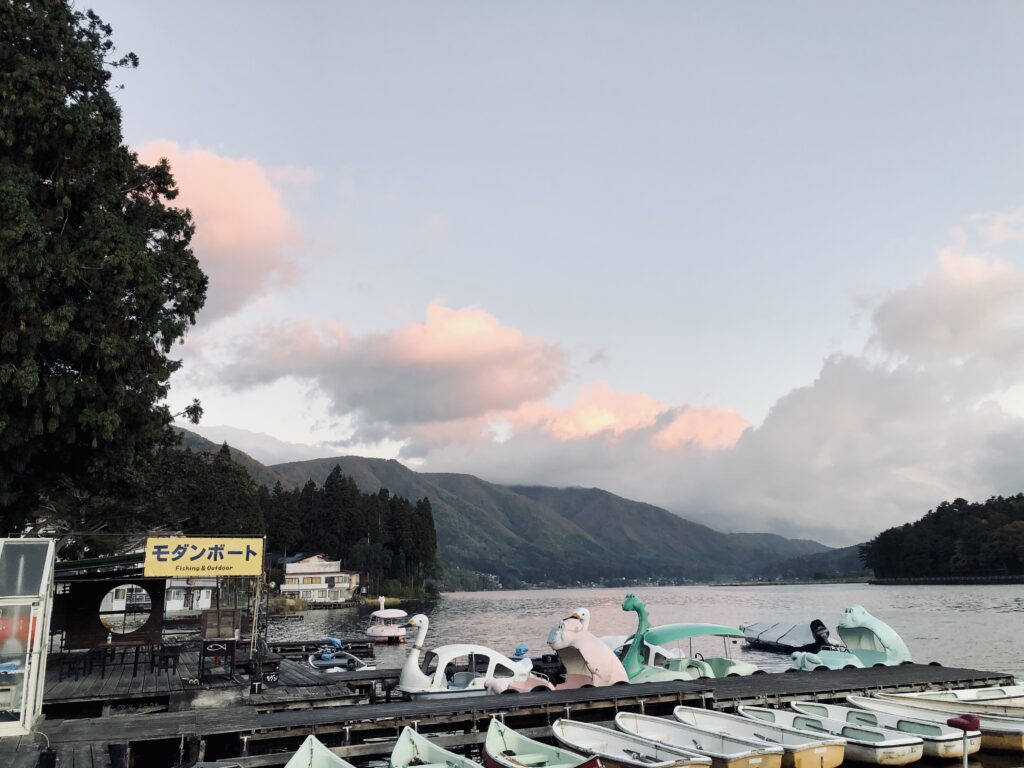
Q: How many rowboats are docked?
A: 11